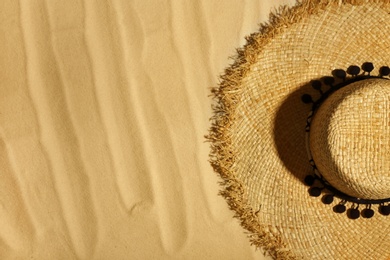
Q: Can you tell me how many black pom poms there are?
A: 14